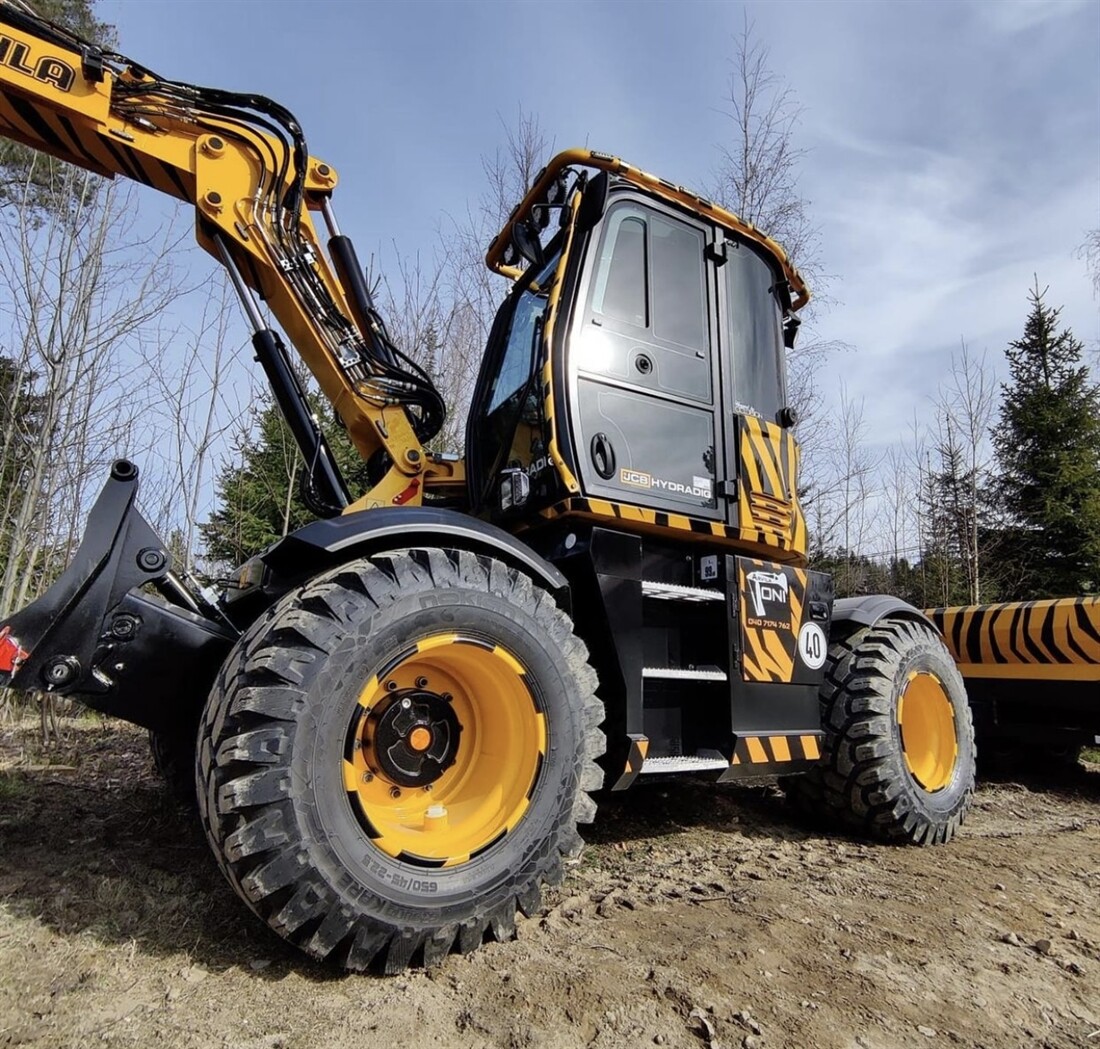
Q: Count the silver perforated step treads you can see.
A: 3